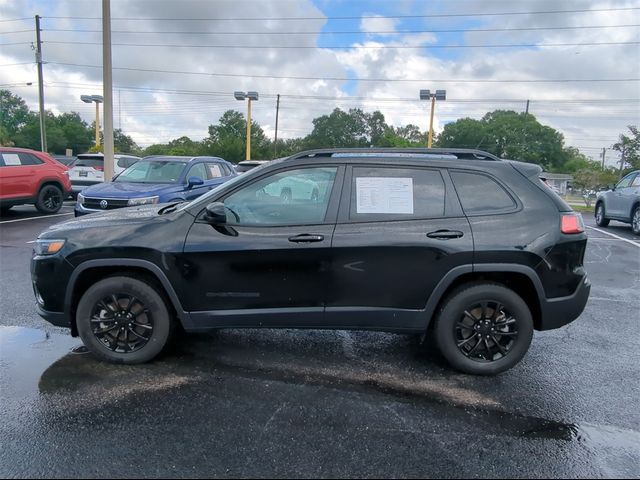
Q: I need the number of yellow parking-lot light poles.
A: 3